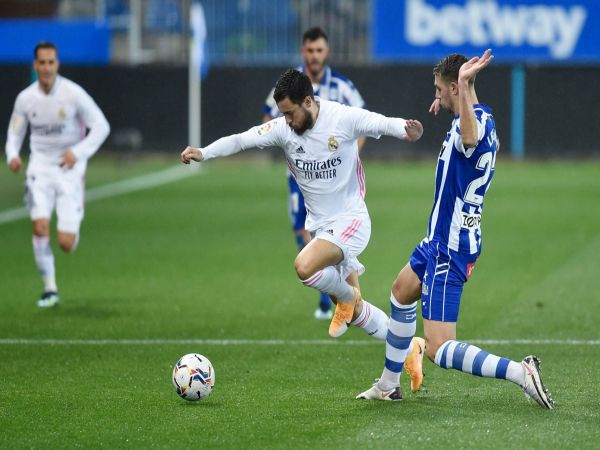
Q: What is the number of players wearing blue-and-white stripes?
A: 2